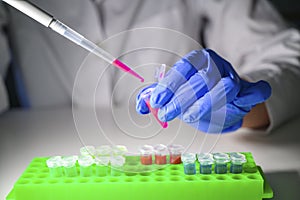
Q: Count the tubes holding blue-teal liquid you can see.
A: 4